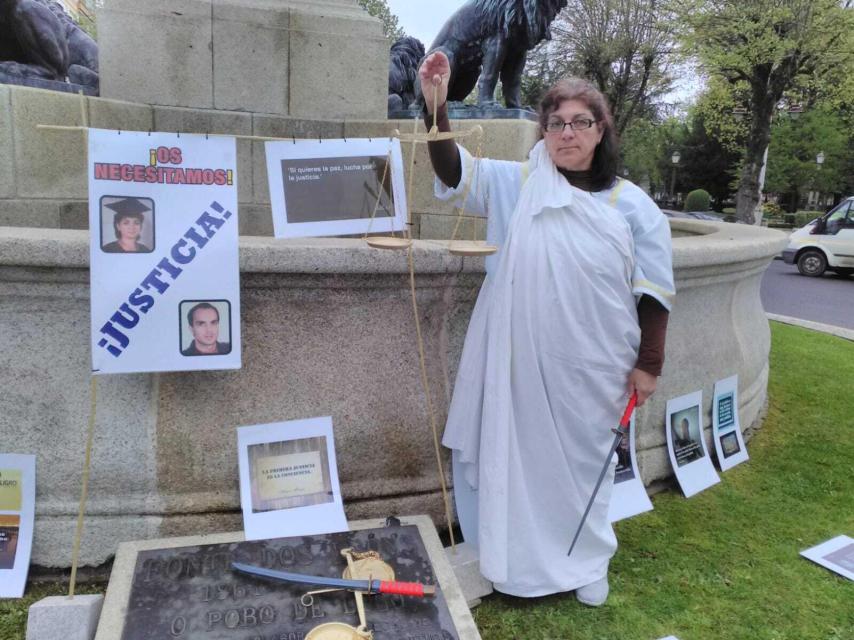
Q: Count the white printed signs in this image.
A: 8